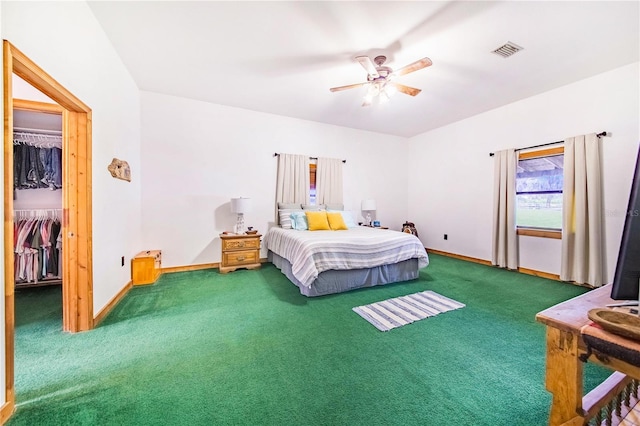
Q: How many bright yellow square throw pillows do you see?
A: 2